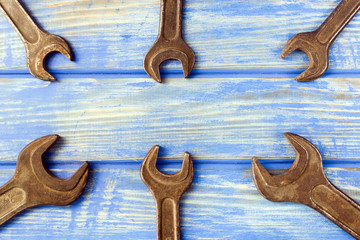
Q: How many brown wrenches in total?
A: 6